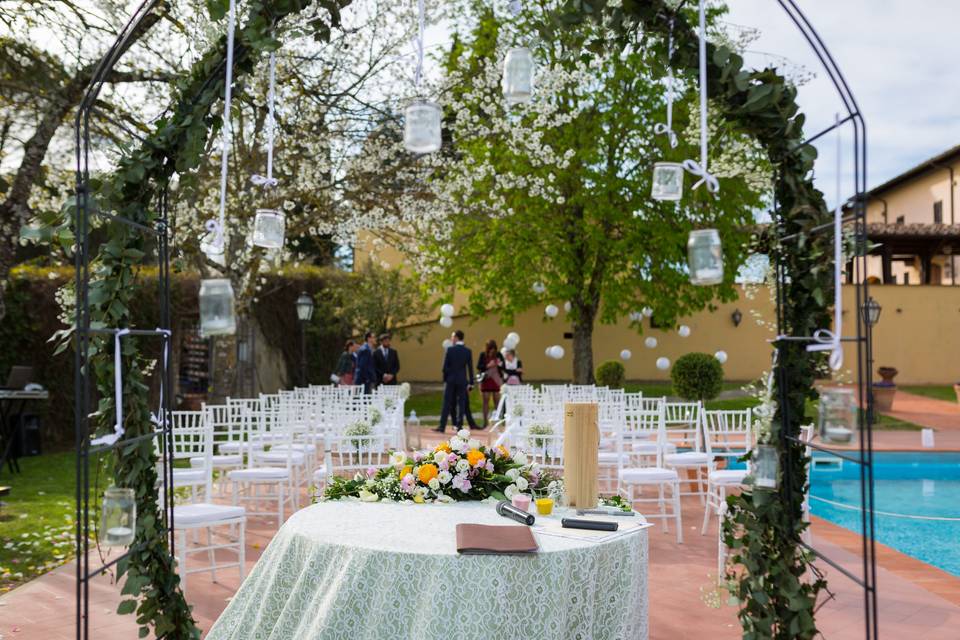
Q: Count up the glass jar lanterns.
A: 9